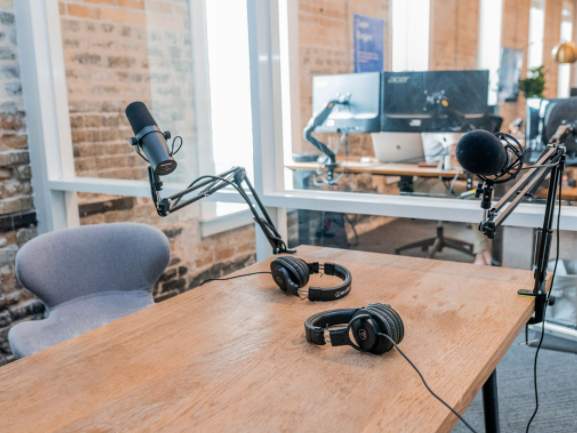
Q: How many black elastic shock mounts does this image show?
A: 1